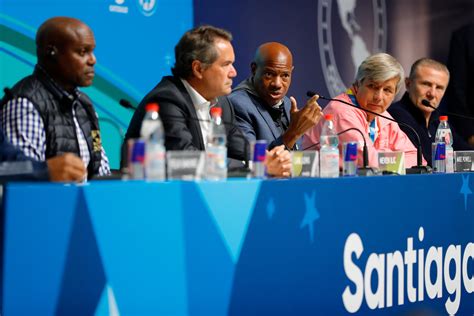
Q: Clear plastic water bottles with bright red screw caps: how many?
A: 4